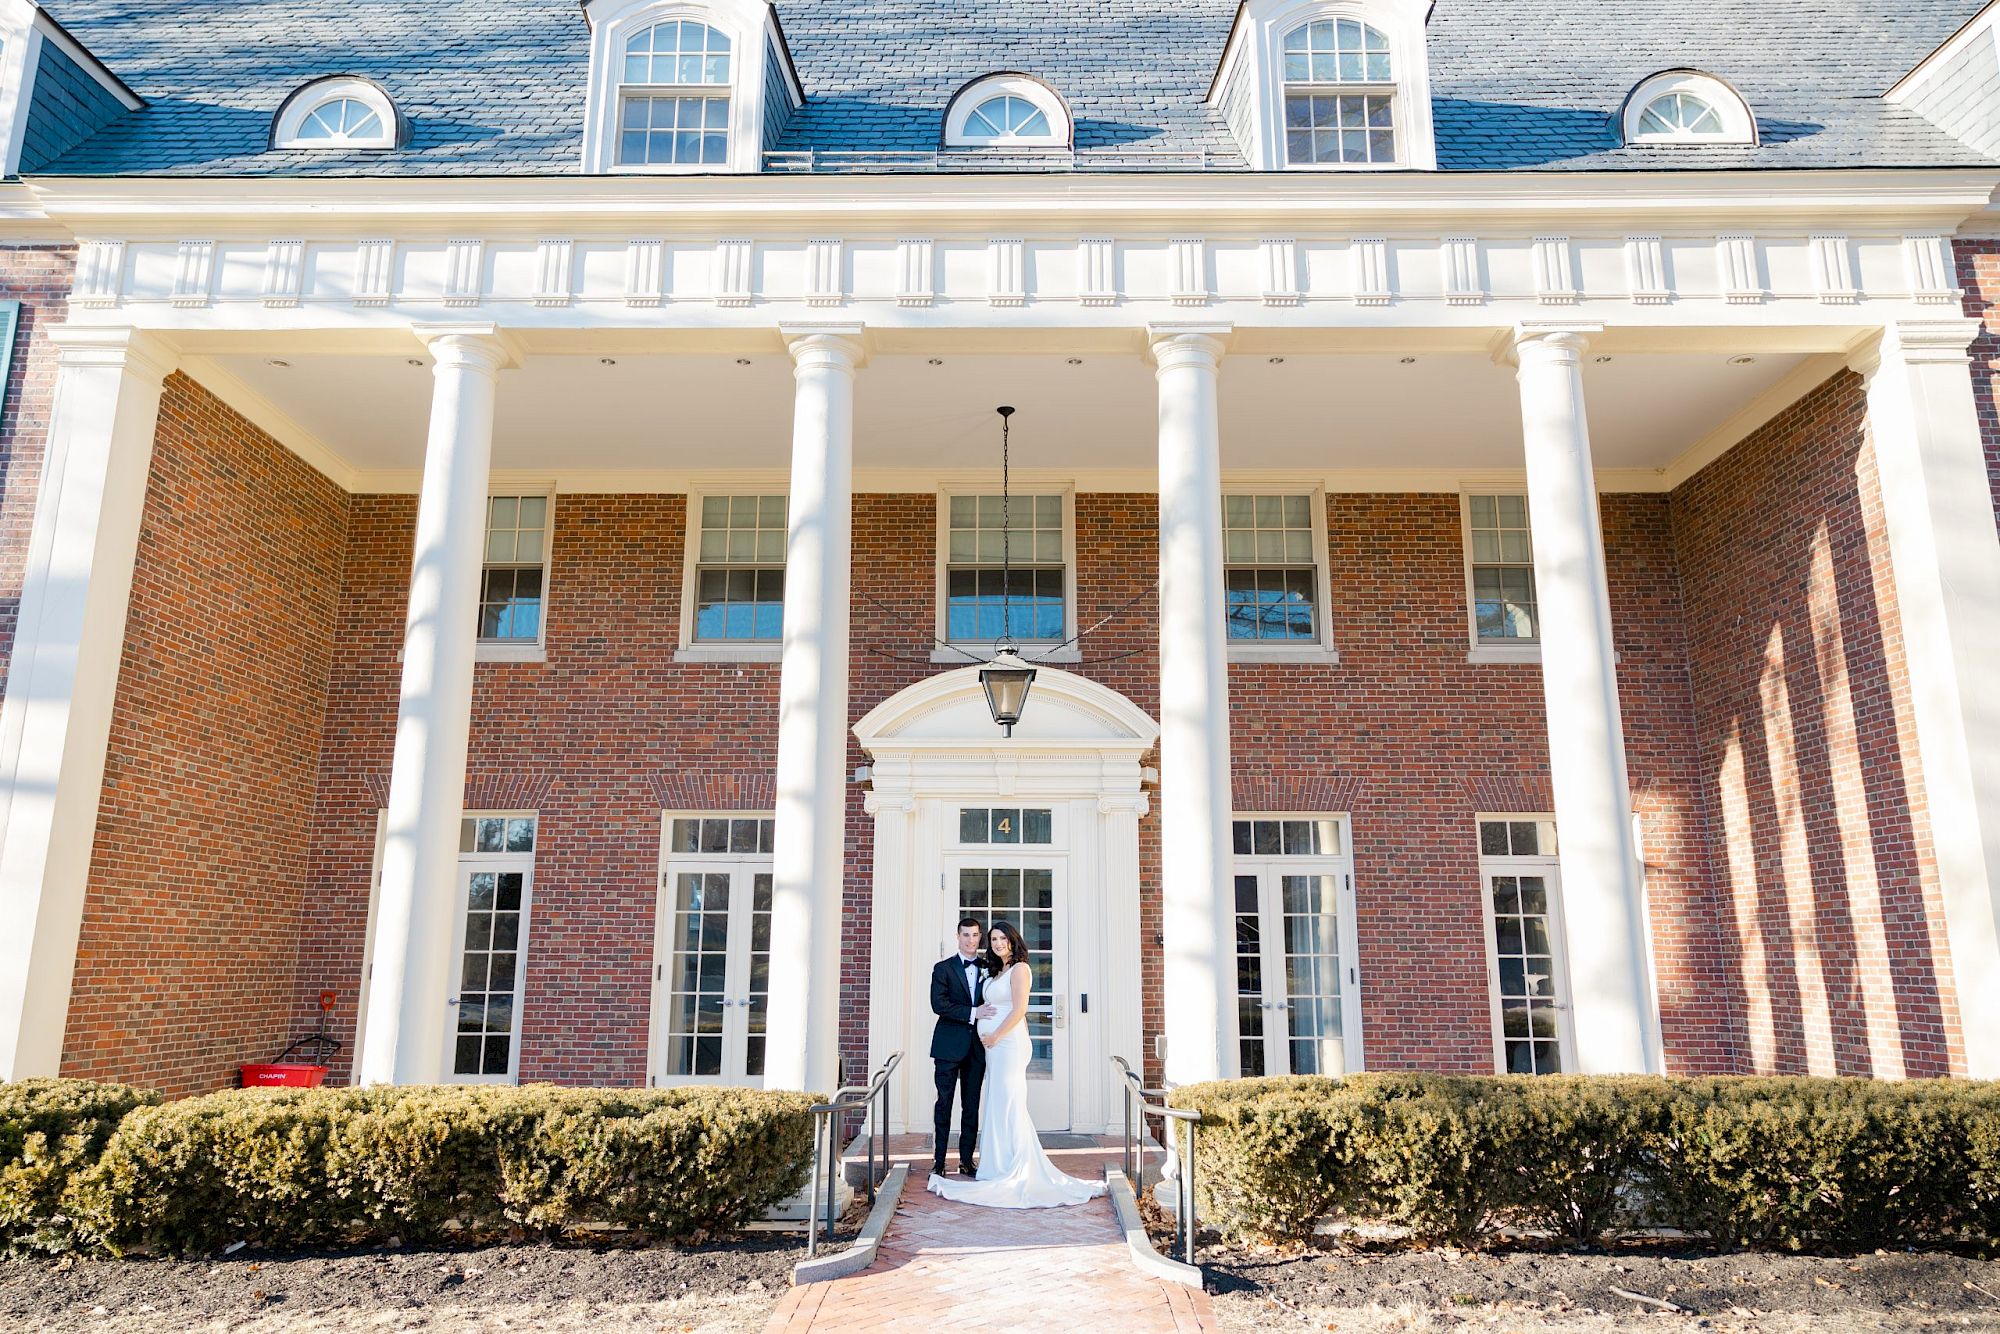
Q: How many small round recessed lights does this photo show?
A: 10